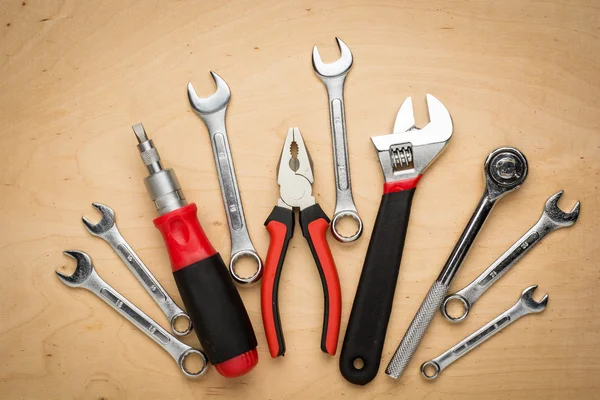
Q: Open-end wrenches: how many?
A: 6